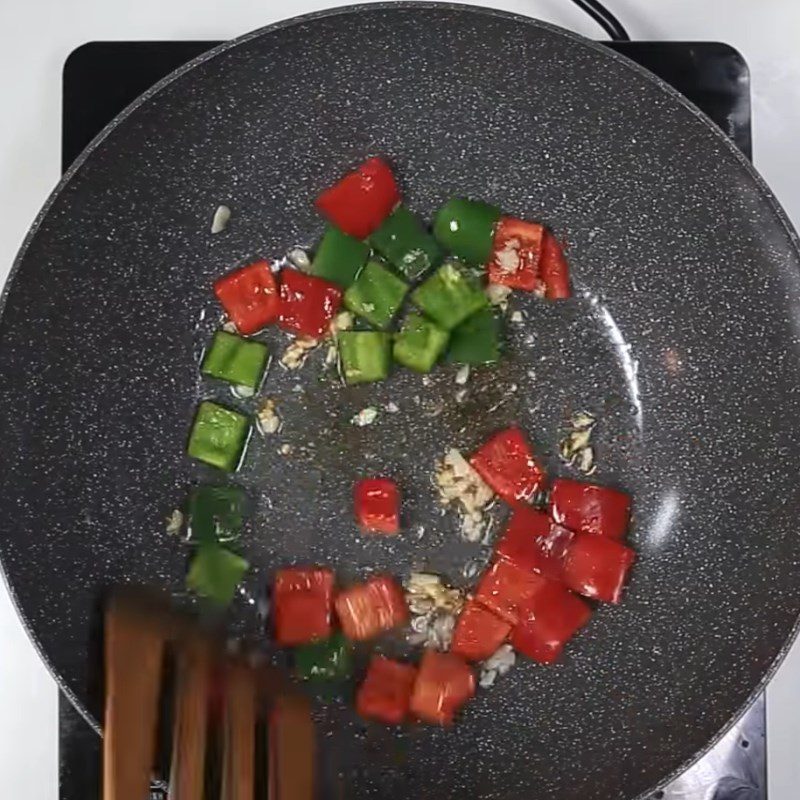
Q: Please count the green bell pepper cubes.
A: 13